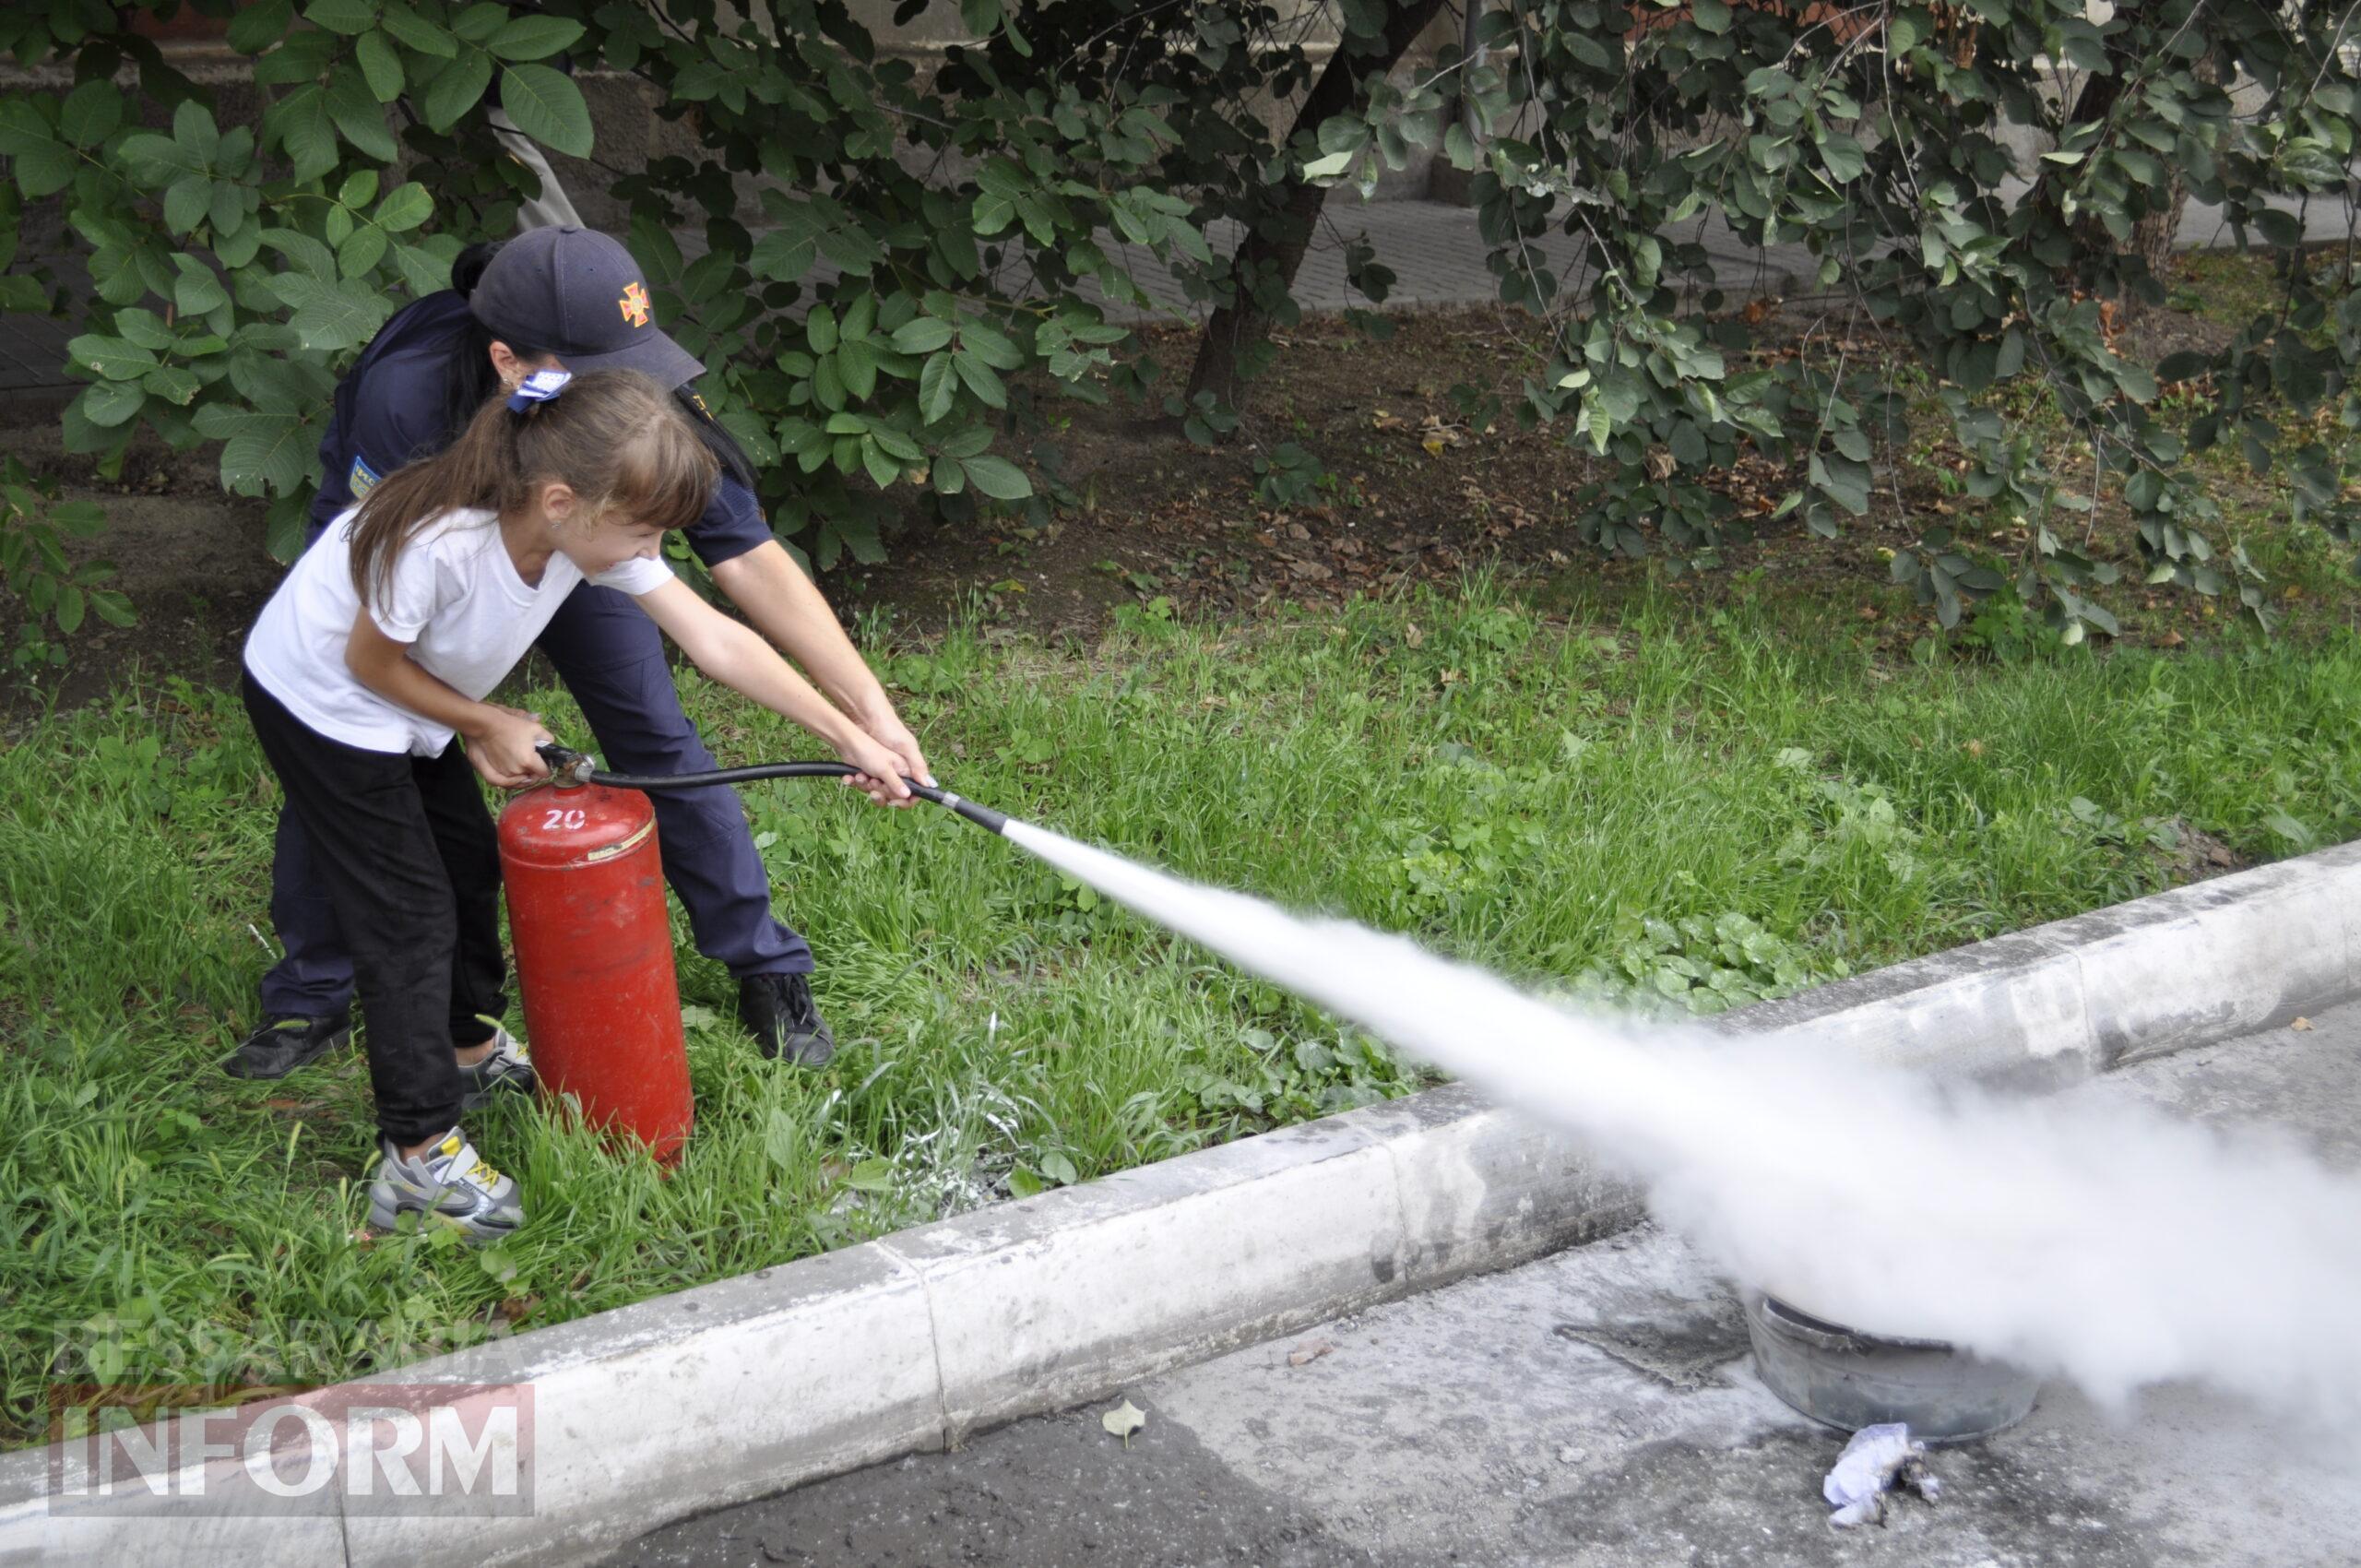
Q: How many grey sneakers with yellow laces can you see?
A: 2